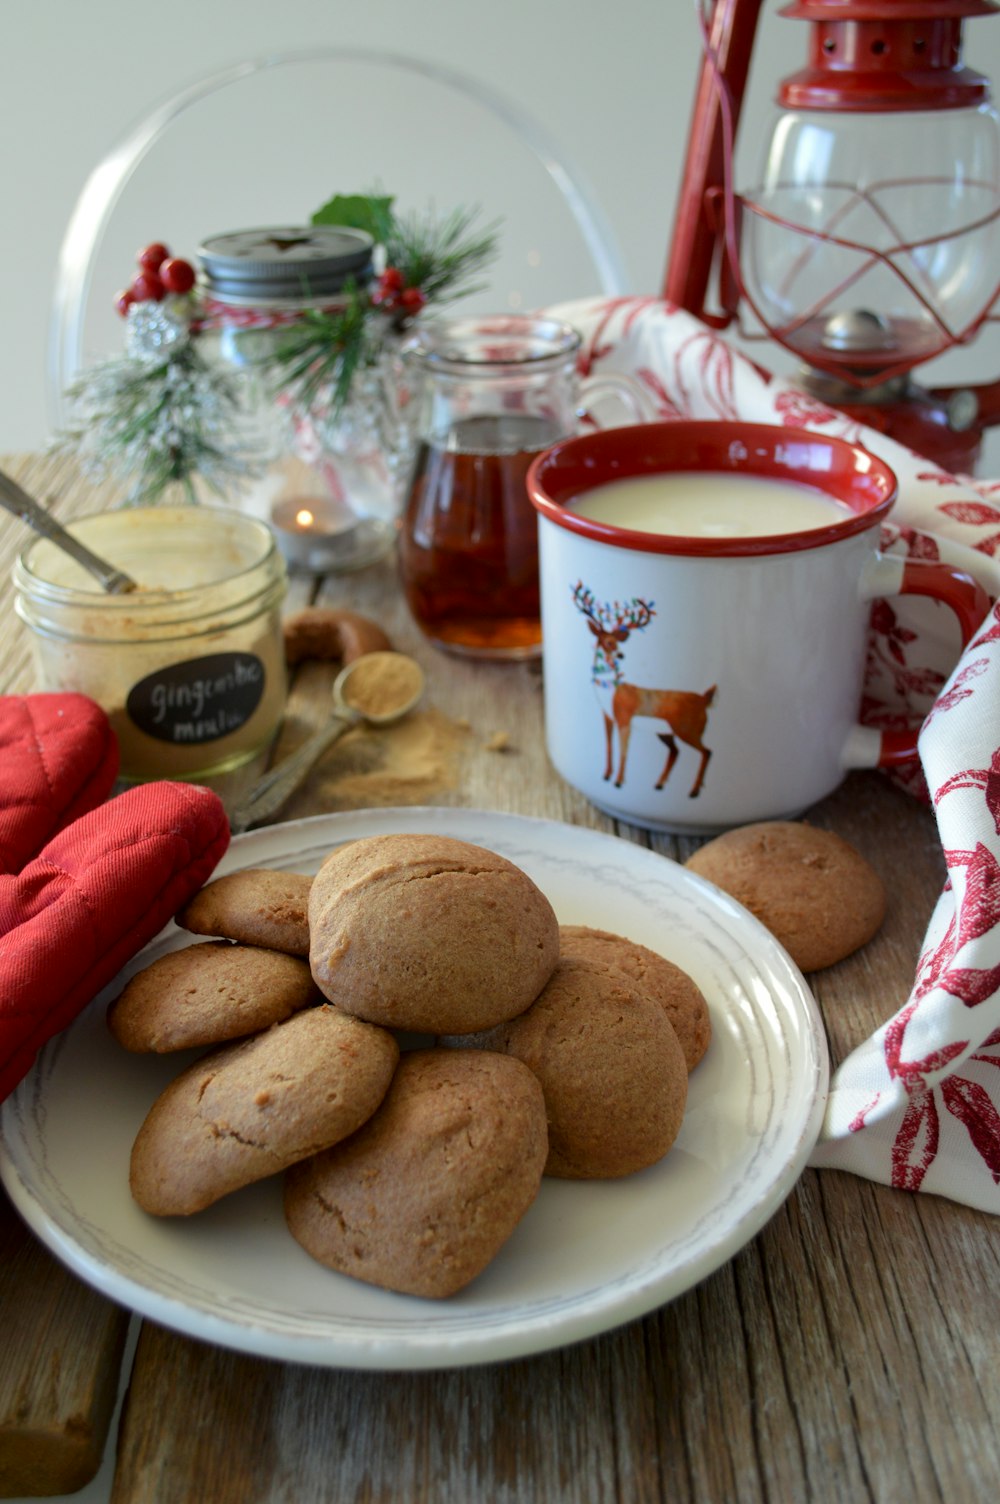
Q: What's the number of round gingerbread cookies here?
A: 8